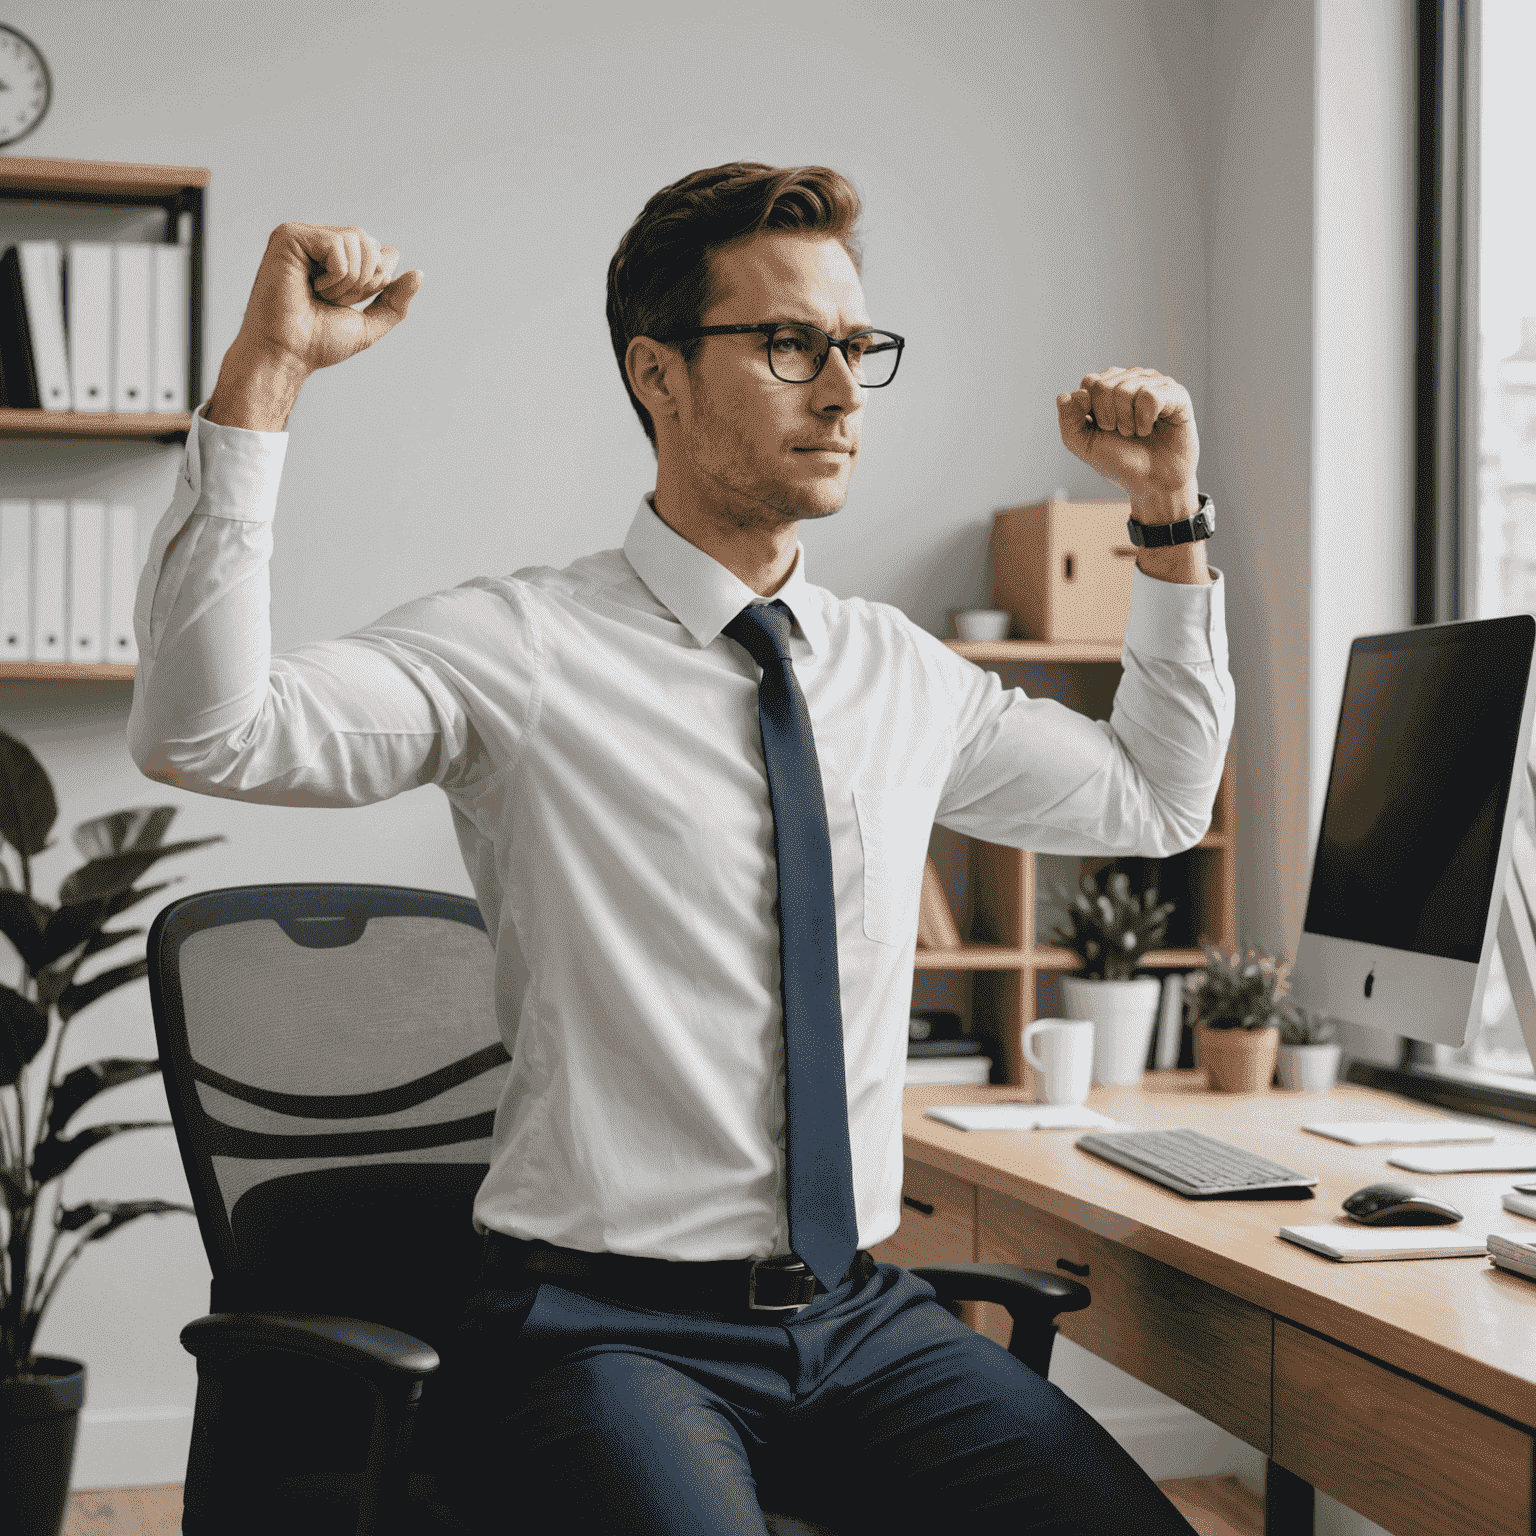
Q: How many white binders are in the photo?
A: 8